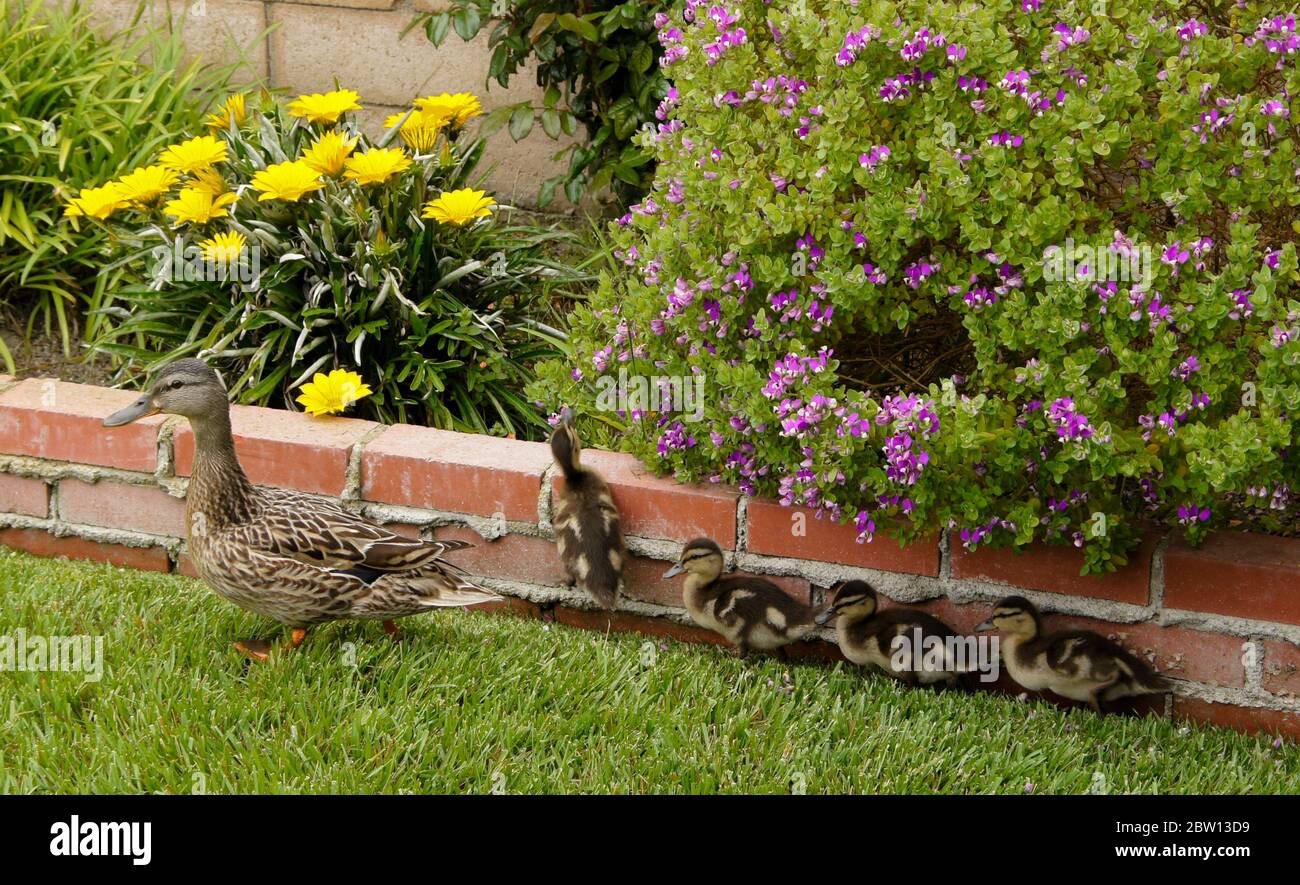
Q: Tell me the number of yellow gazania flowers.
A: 15